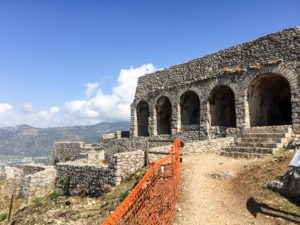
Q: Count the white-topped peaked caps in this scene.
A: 0